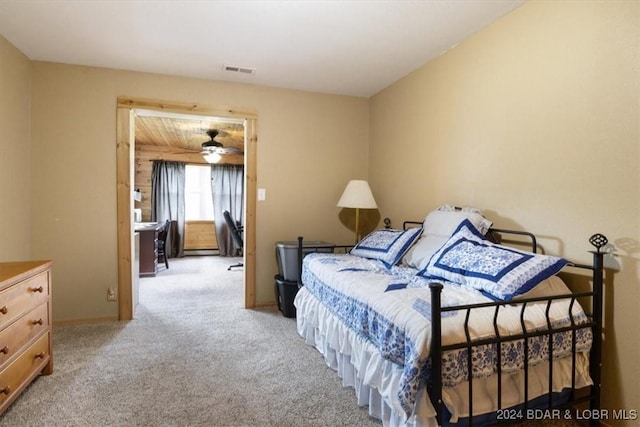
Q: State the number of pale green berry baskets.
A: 0